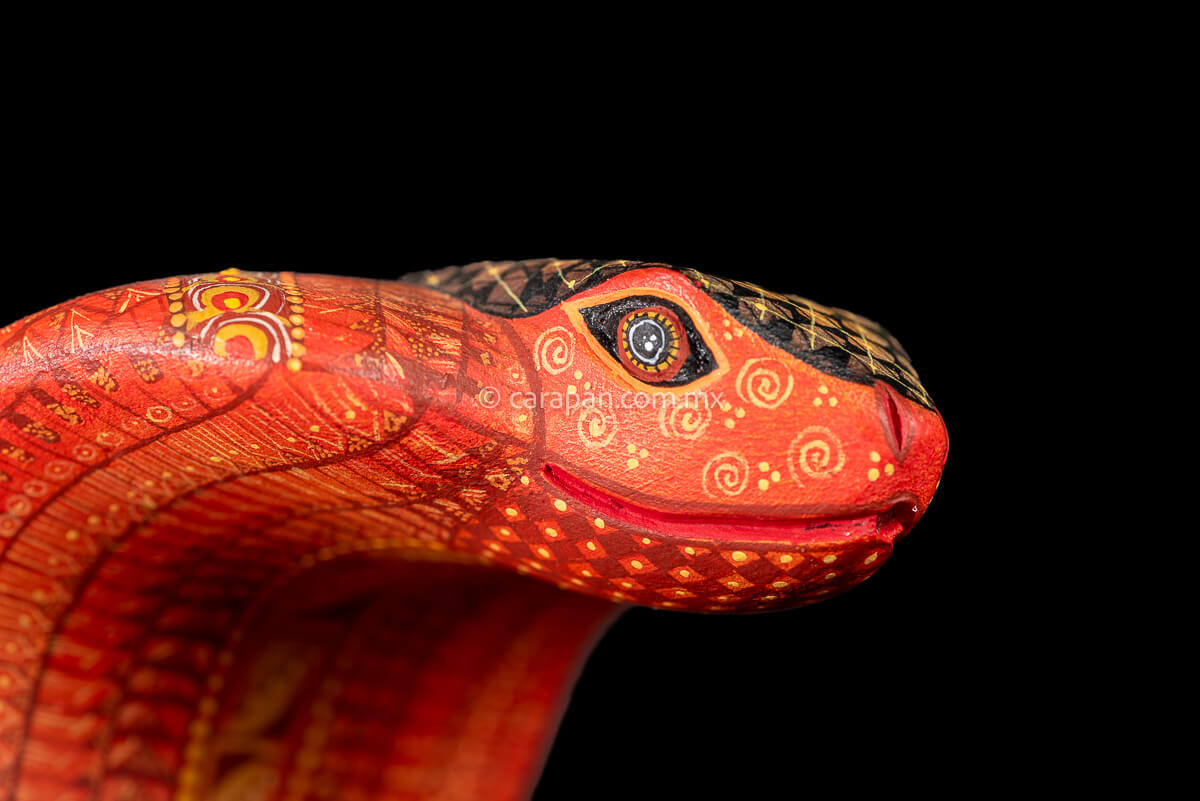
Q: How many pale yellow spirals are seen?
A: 6